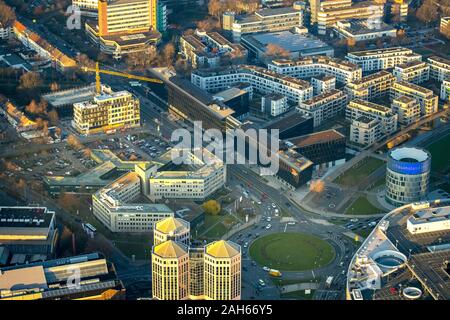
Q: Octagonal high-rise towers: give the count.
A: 3